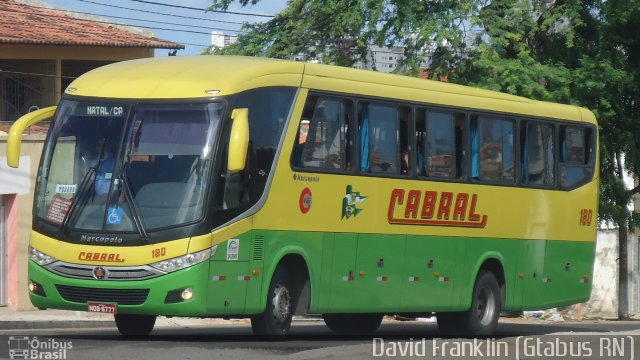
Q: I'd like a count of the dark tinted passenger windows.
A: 6